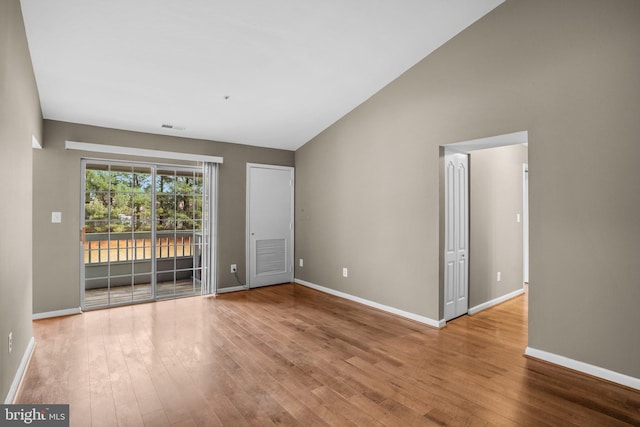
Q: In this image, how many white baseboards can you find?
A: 6